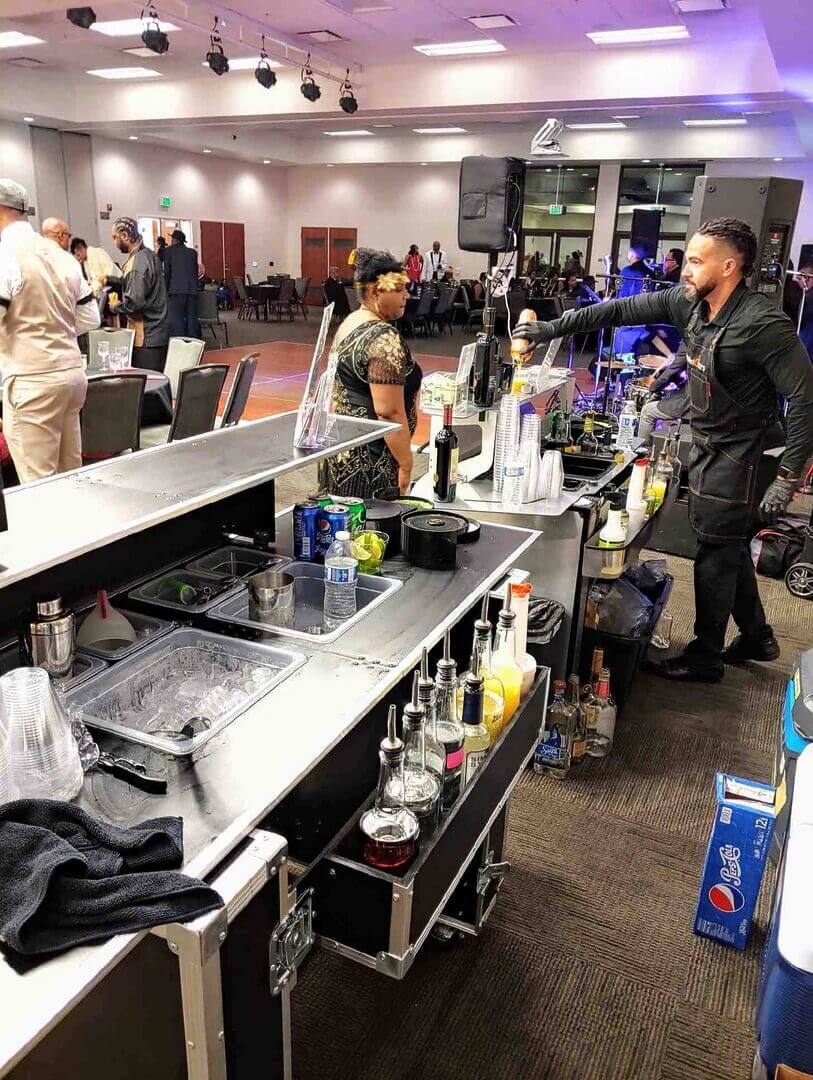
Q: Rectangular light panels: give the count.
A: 10